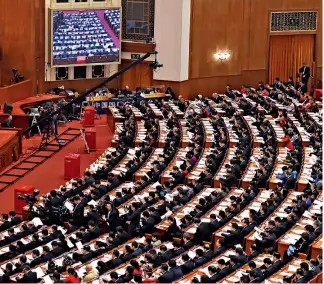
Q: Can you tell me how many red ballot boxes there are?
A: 4